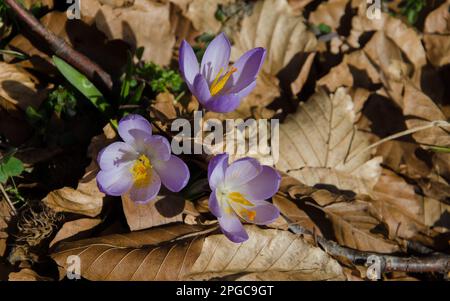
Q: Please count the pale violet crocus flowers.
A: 3